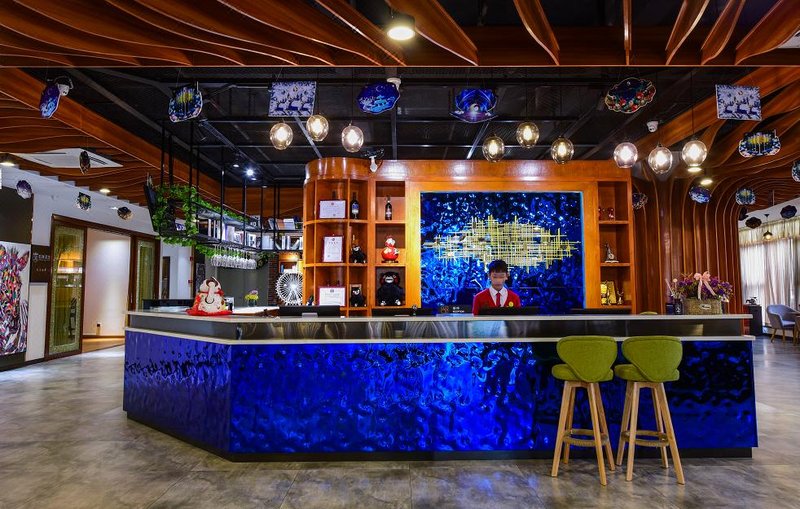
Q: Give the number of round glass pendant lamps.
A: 9